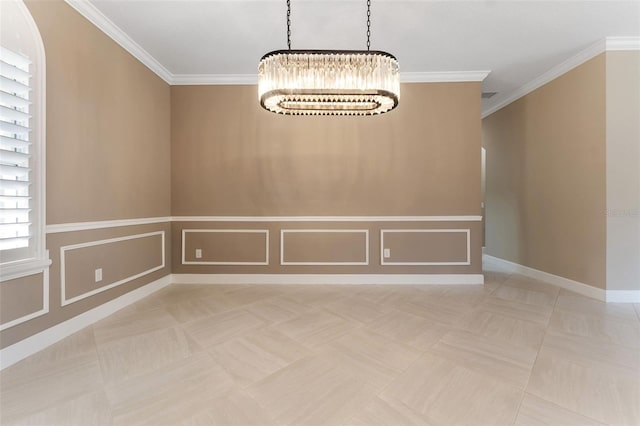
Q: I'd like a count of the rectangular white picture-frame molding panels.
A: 5